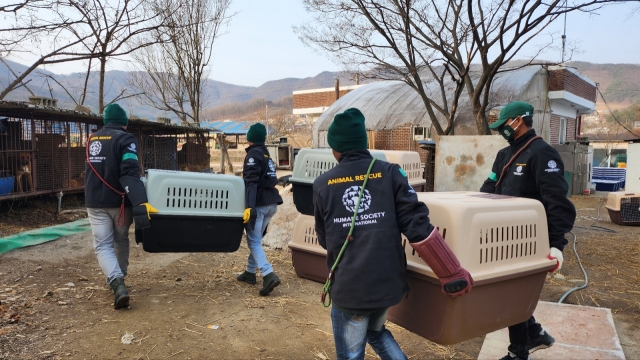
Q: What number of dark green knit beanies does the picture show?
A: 3